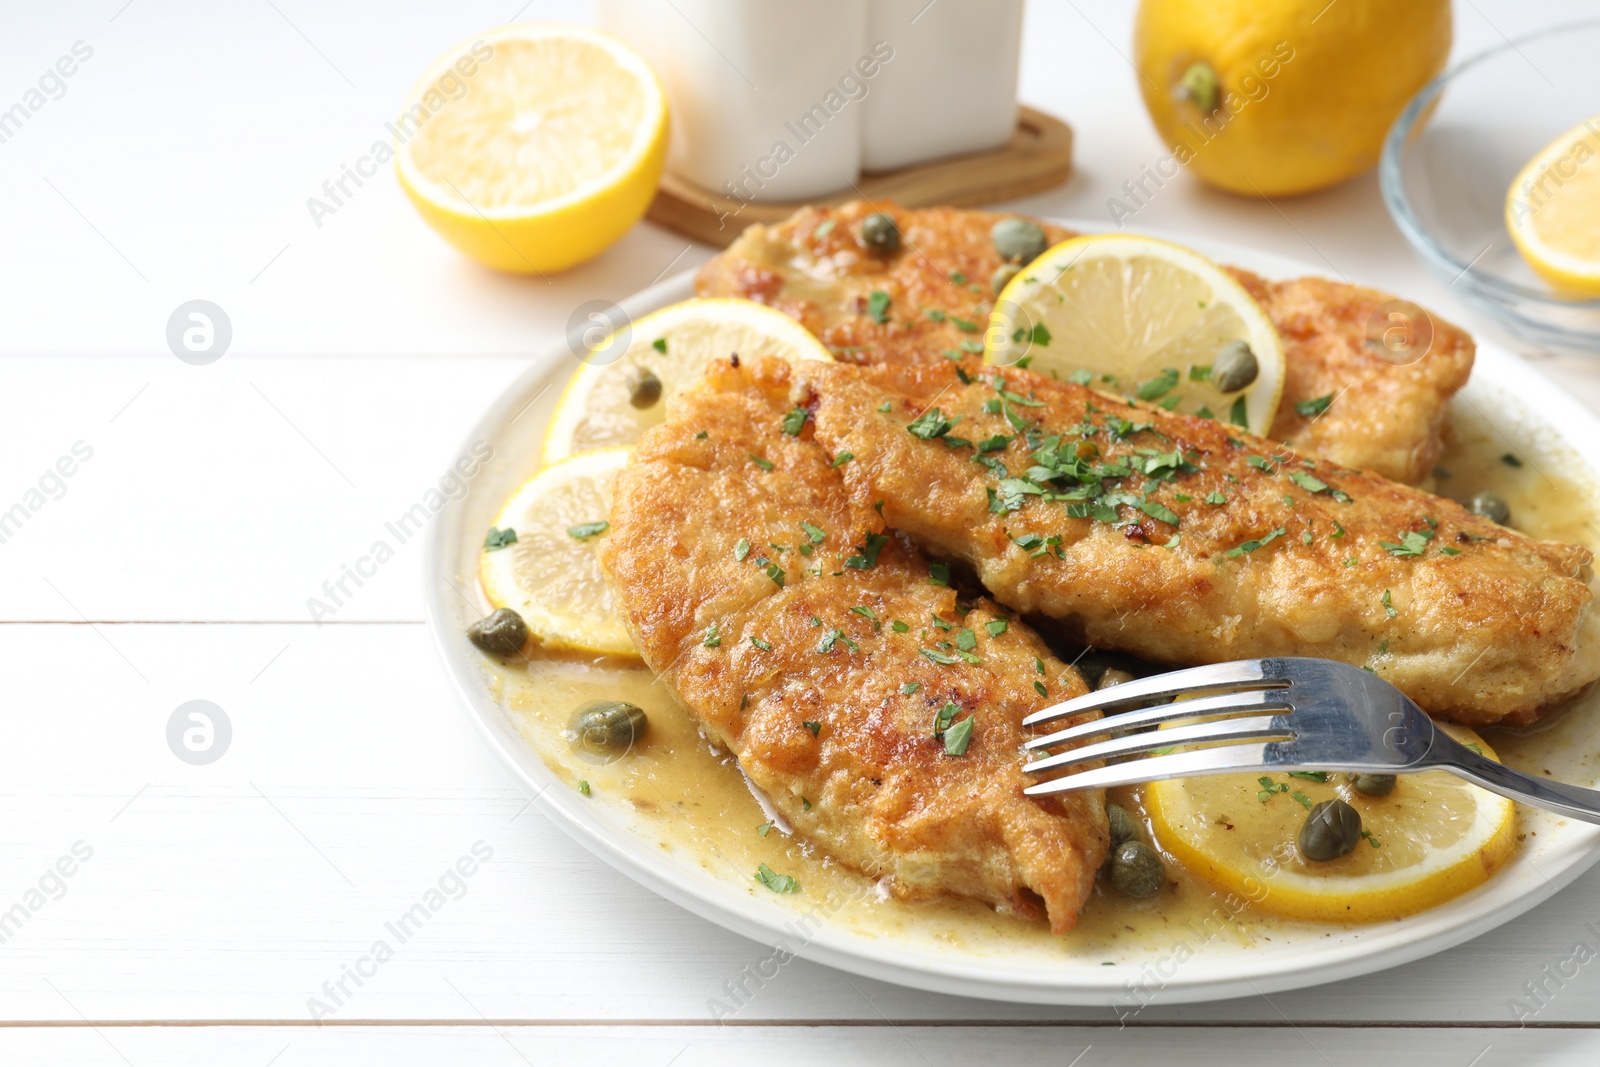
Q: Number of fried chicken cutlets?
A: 3